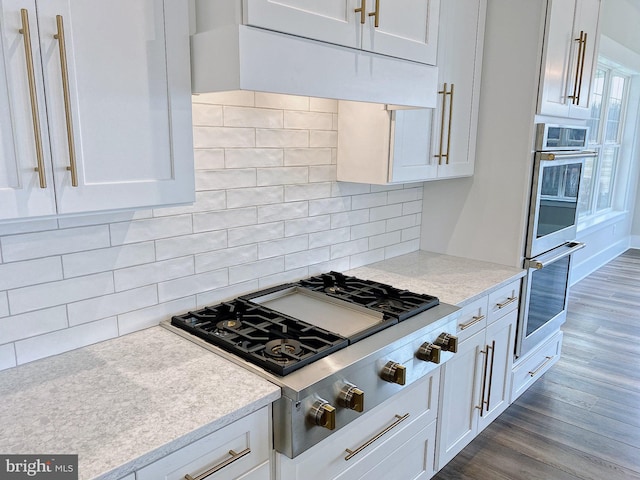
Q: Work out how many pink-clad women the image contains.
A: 0